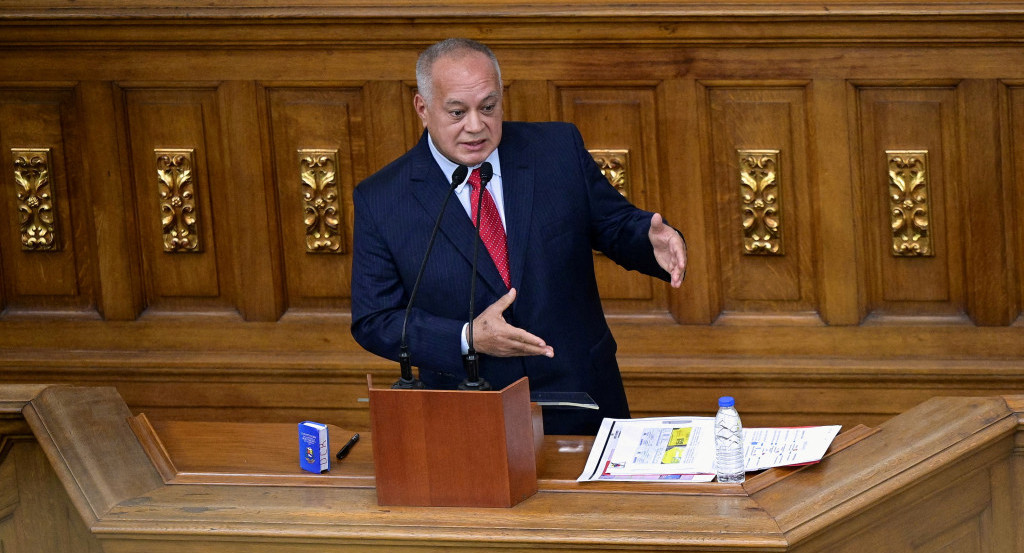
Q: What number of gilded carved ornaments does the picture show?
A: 6